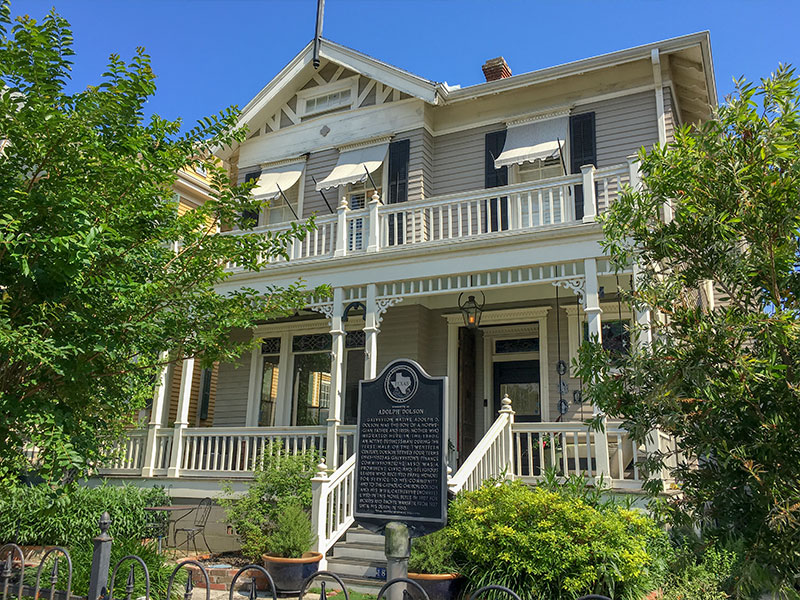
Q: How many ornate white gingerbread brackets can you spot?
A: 3